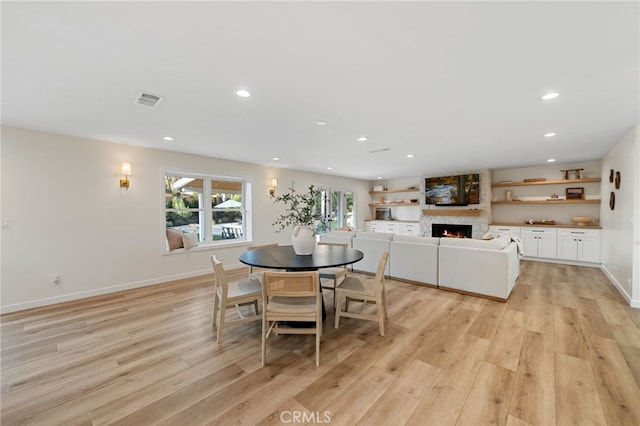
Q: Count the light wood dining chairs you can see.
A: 5